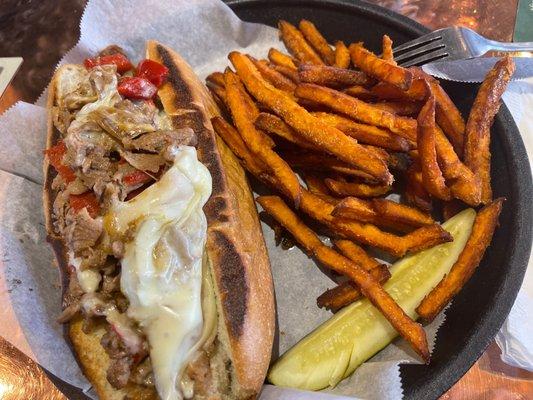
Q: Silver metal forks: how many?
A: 1